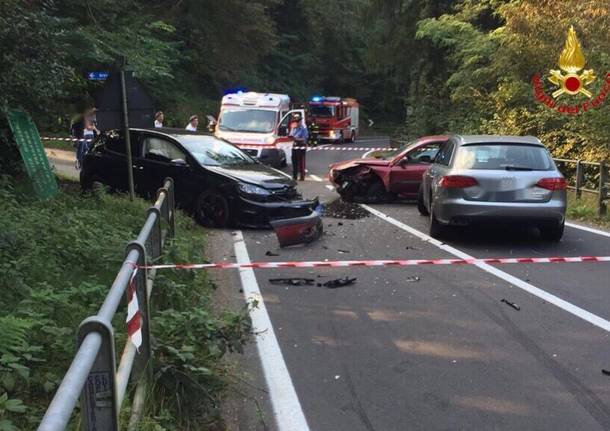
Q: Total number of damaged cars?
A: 2